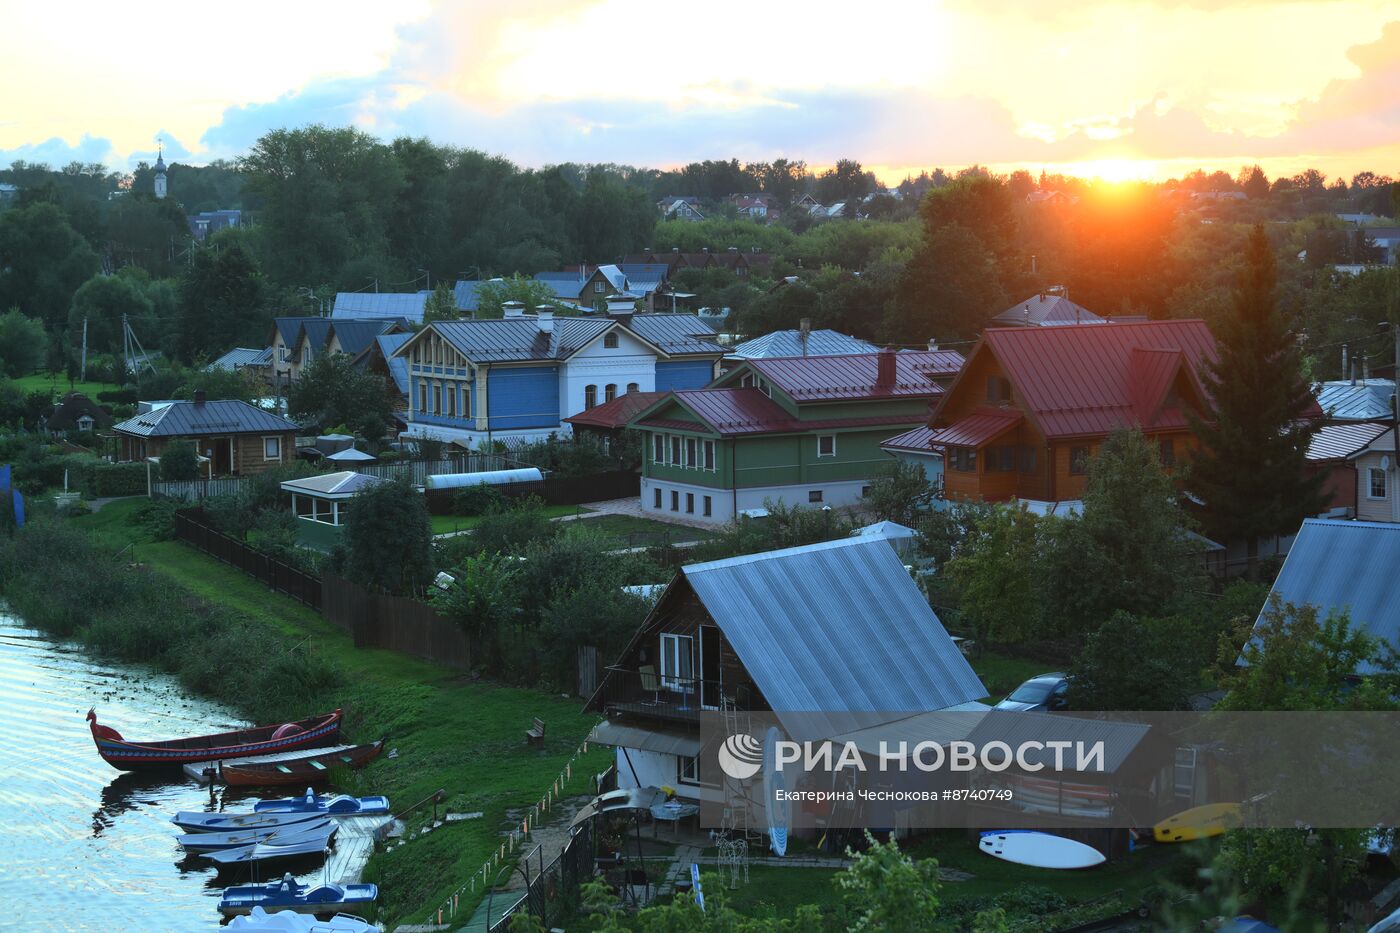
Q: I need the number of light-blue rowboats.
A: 3